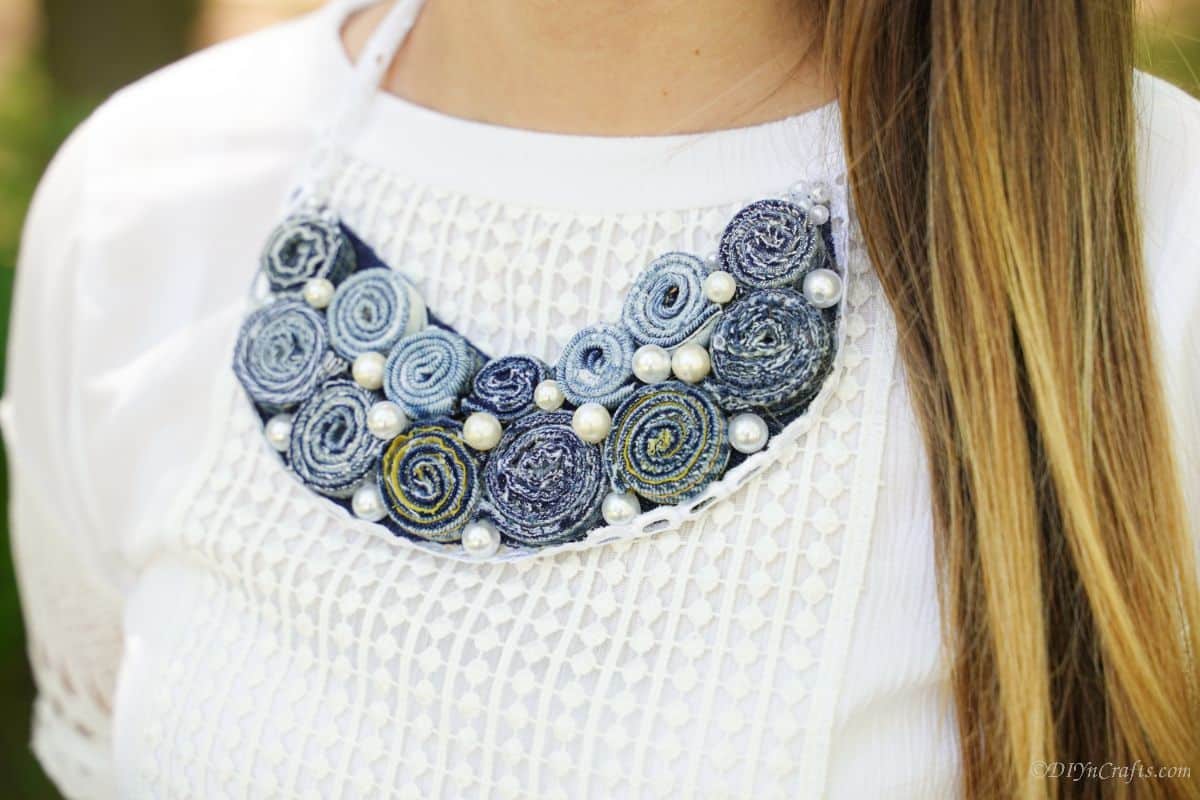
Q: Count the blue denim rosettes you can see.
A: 13